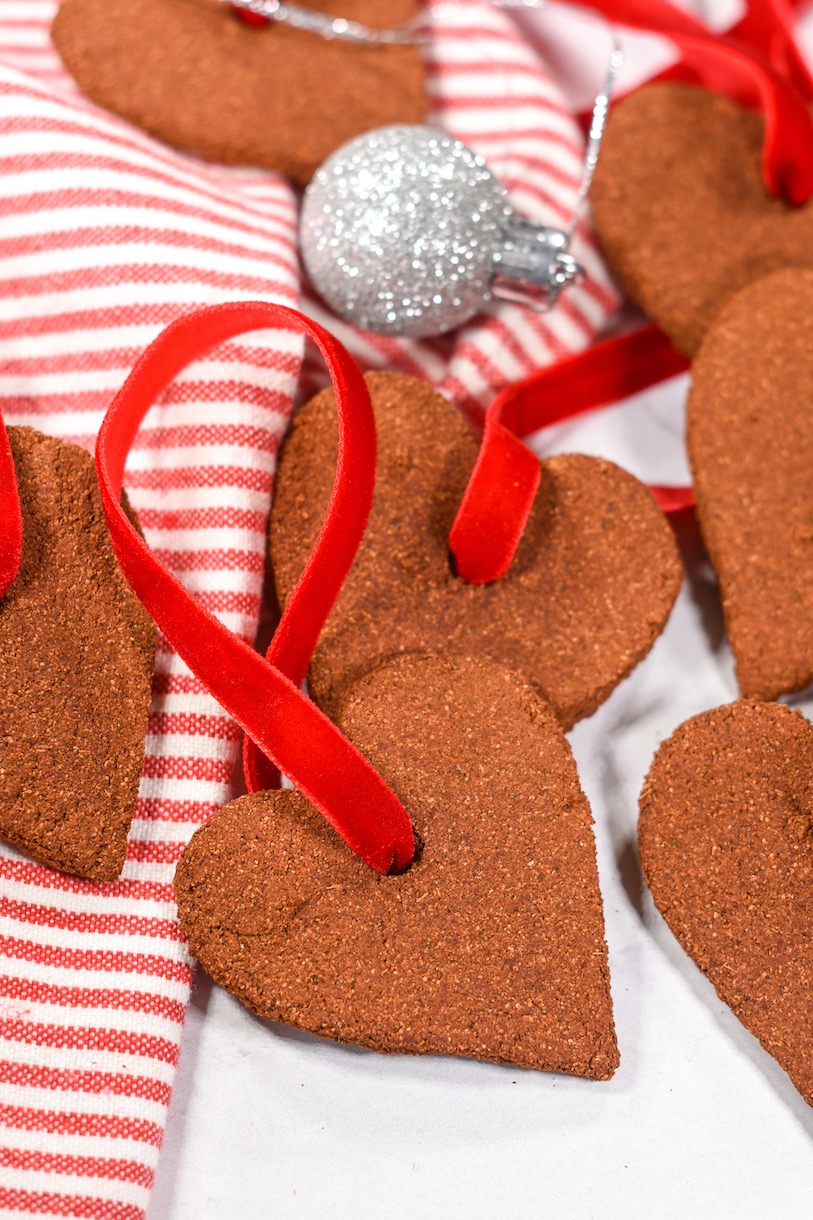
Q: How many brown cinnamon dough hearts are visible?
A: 7